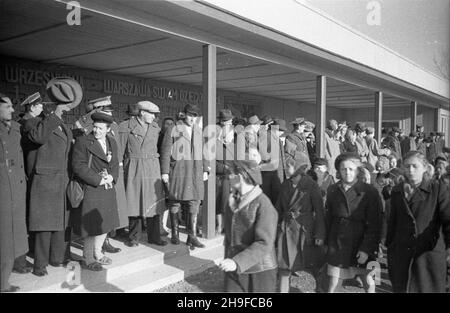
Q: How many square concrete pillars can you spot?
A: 4